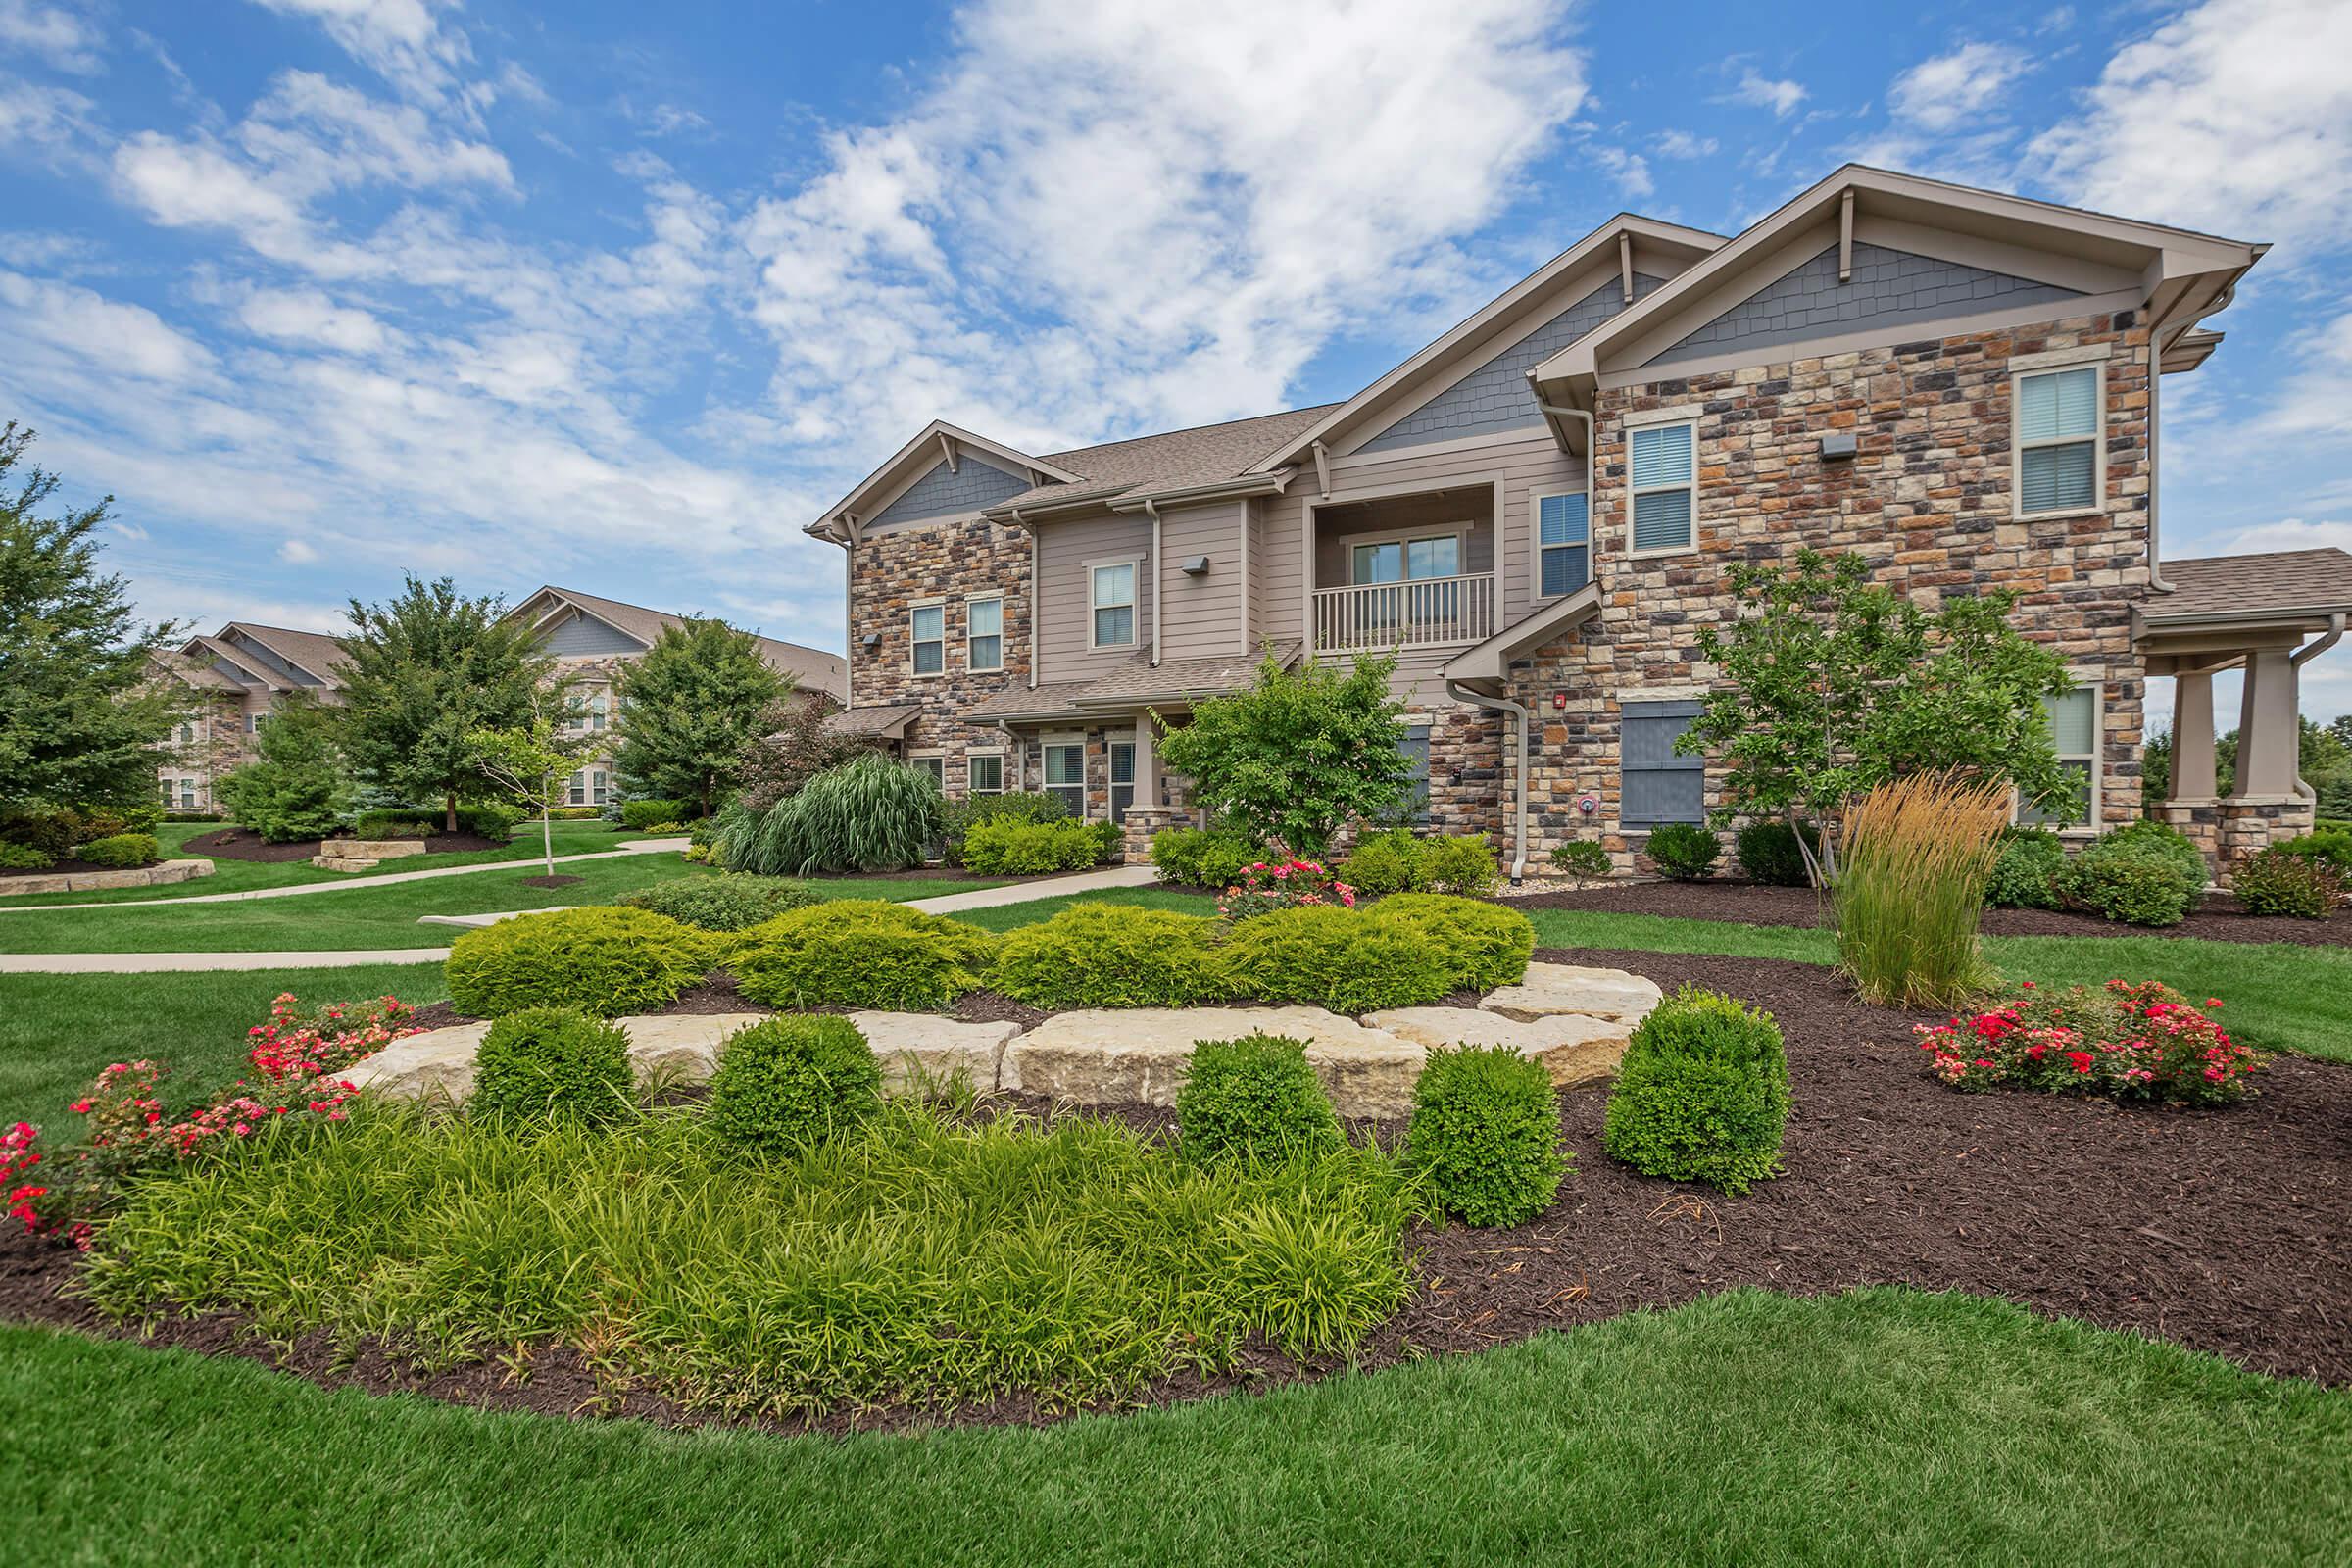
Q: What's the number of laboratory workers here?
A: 0